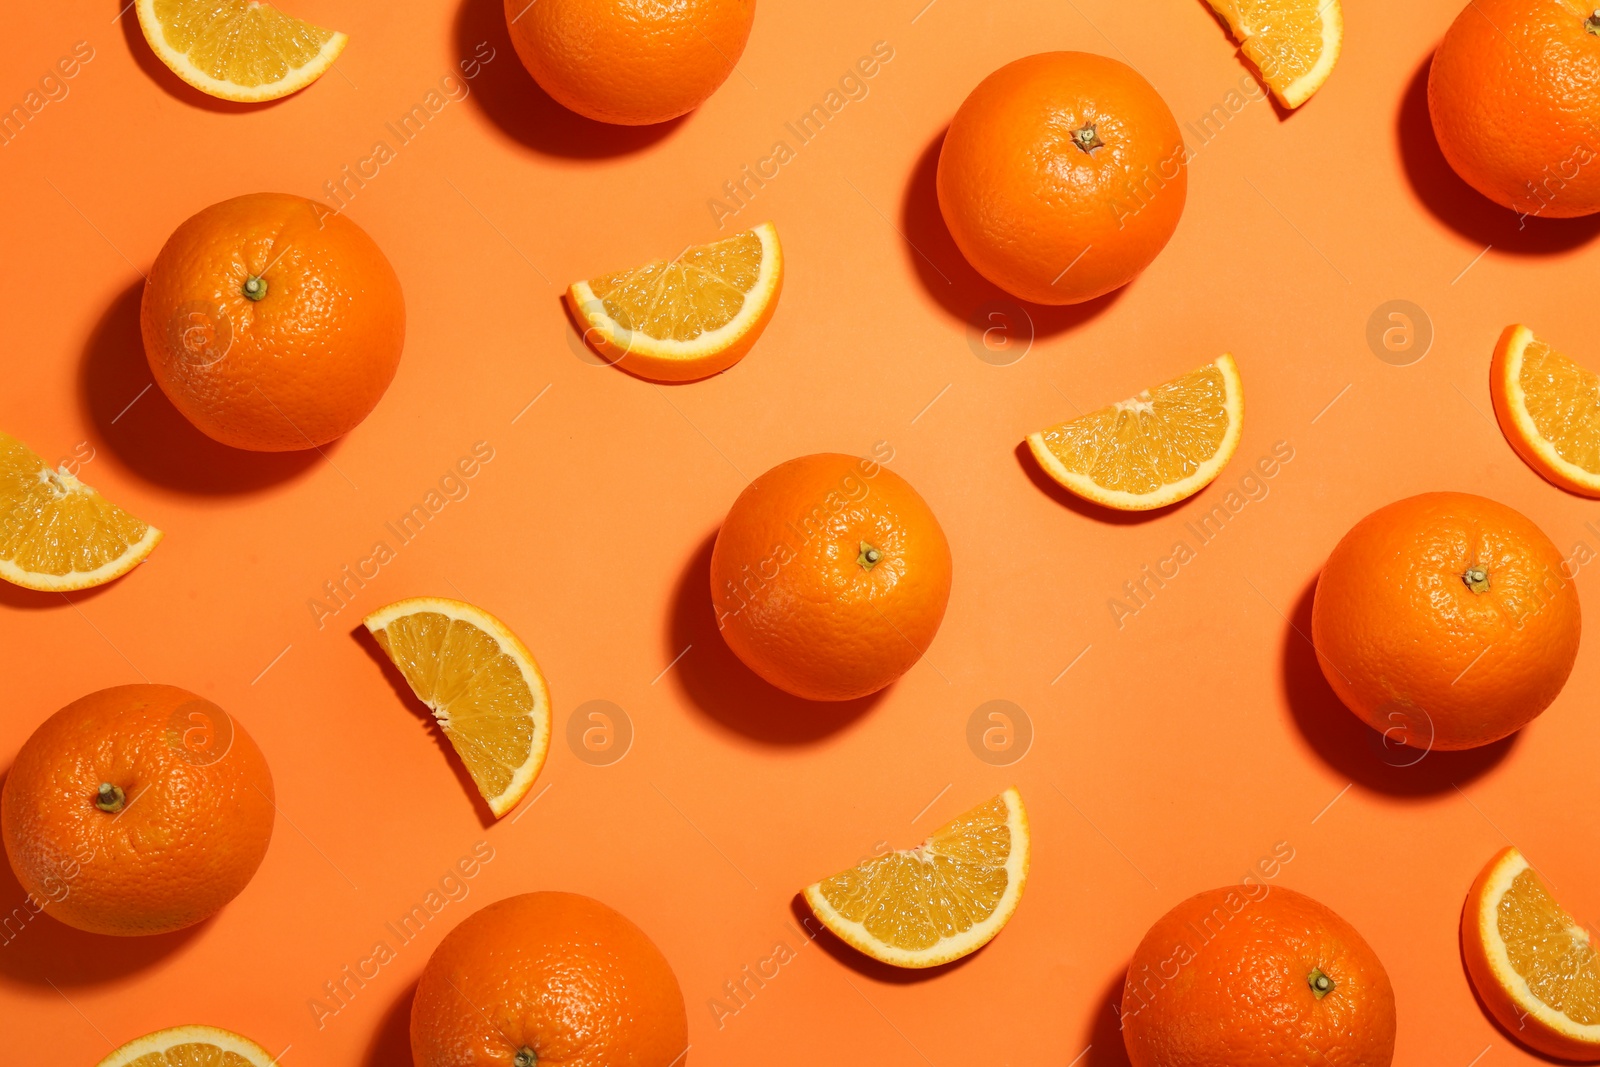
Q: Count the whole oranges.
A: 9